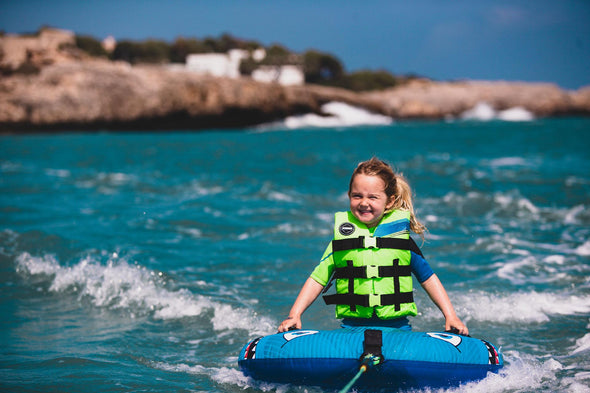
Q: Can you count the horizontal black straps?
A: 3